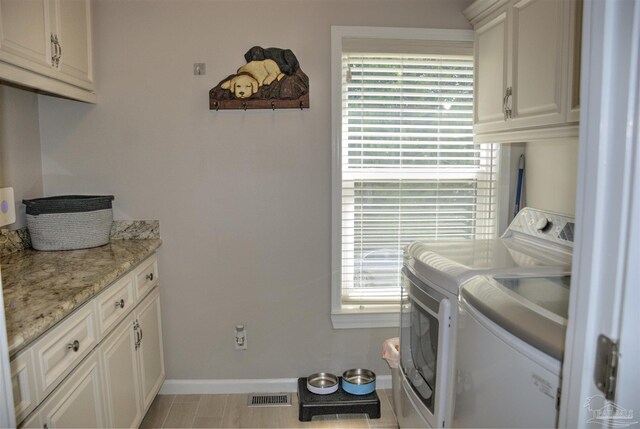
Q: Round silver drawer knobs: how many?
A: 3